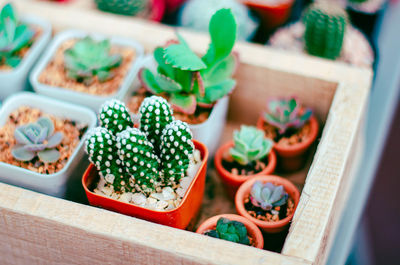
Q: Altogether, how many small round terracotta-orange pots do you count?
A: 4